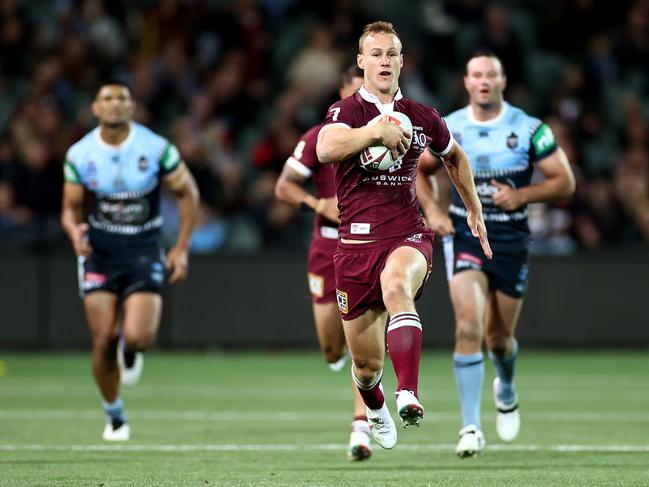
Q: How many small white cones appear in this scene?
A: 0